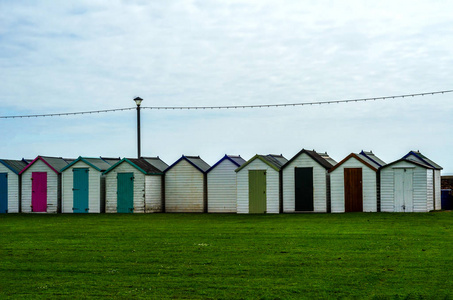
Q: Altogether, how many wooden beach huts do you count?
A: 10